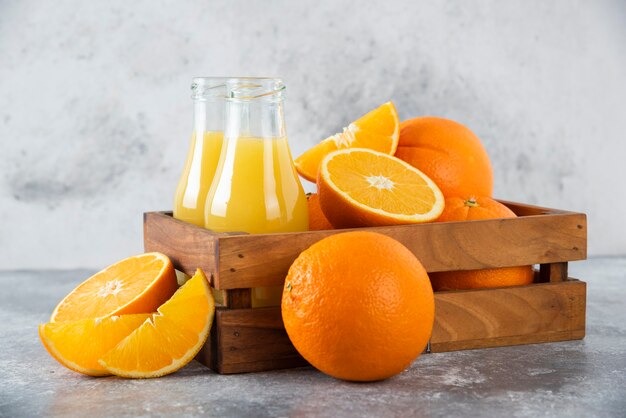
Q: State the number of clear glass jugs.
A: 2